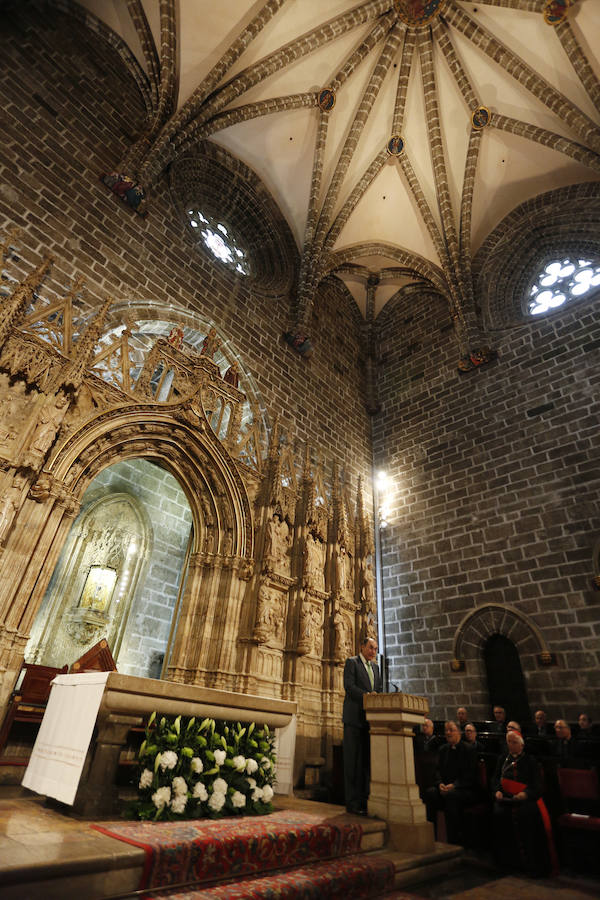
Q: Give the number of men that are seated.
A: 10